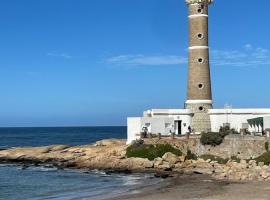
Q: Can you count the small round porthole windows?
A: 5